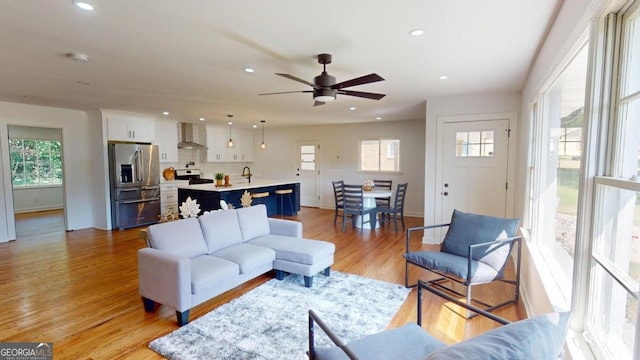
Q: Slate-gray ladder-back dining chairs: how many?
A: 4